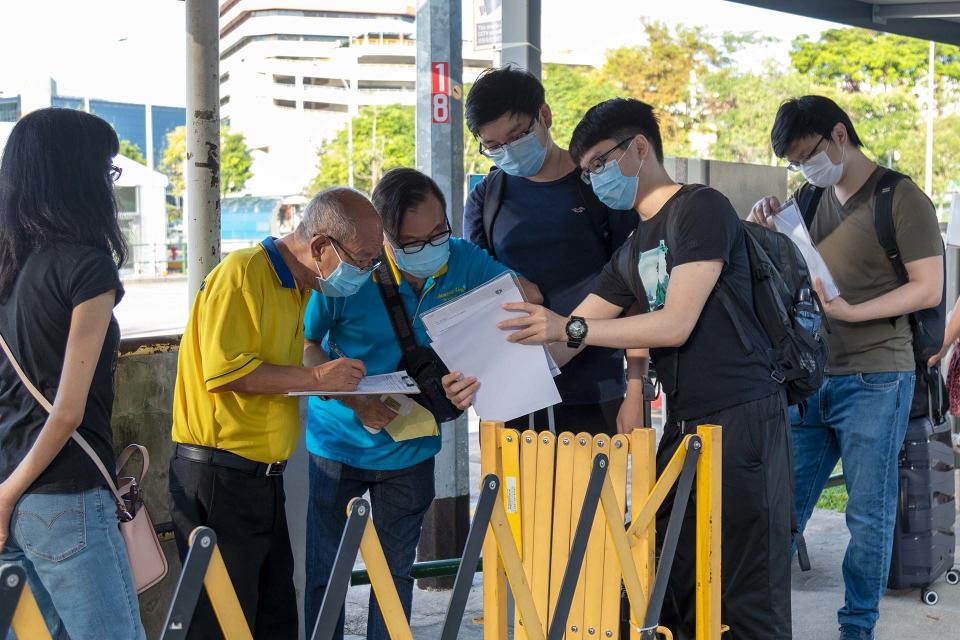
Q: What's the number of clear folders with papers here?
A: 2